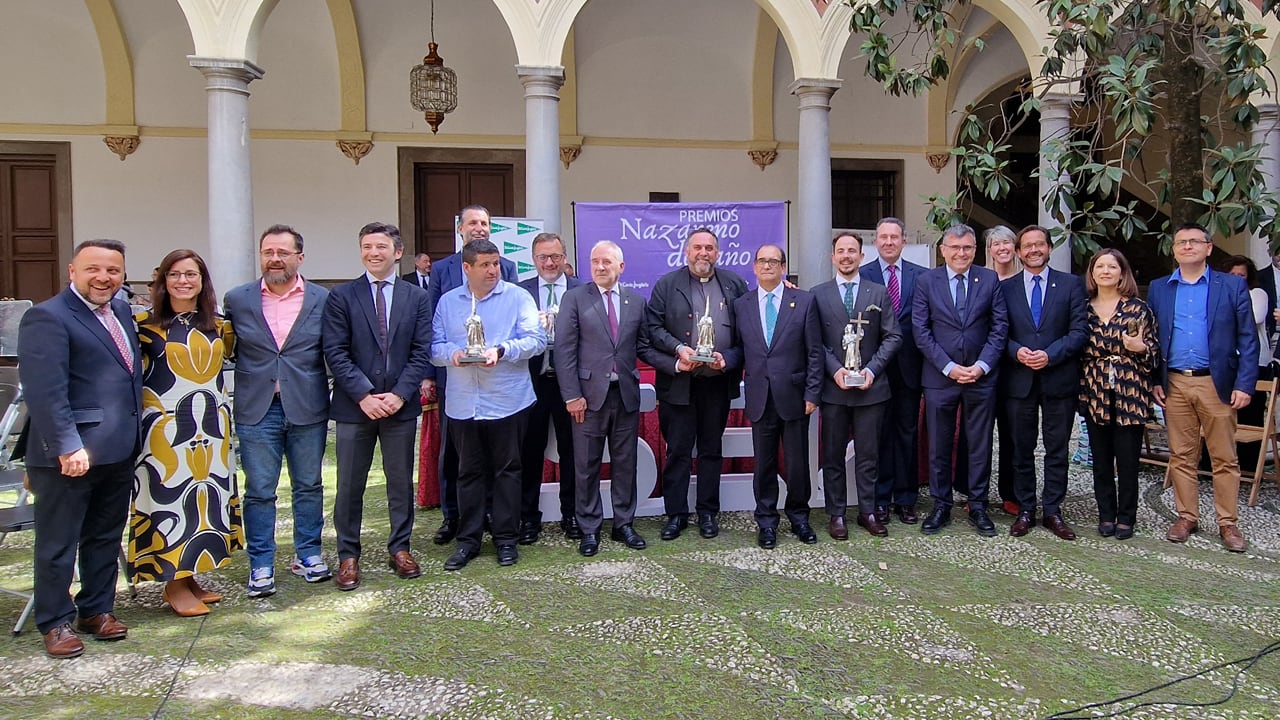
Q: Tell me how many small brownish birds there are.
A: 0